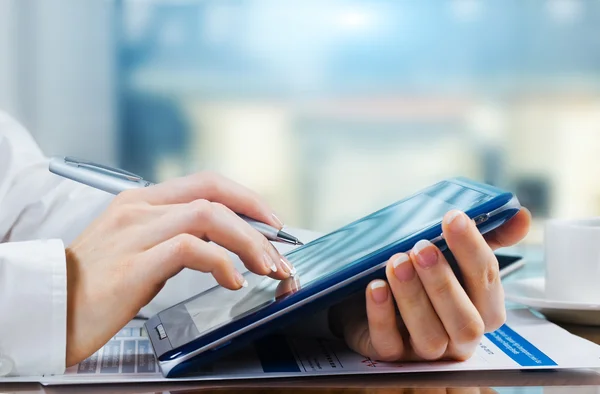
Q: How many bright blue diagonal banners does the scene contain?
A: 1